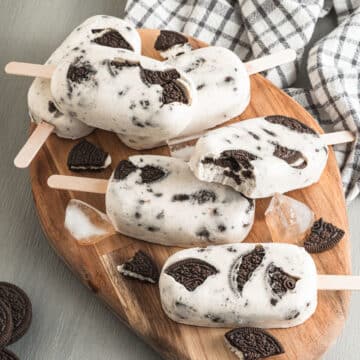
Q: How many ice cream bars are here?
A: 6